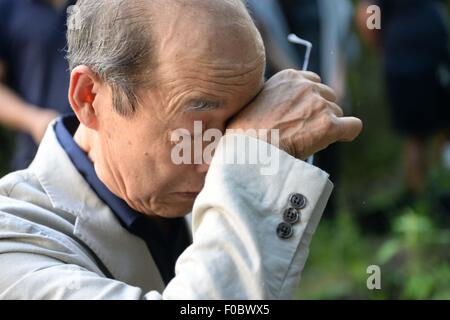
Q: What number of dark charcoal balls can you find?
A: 0